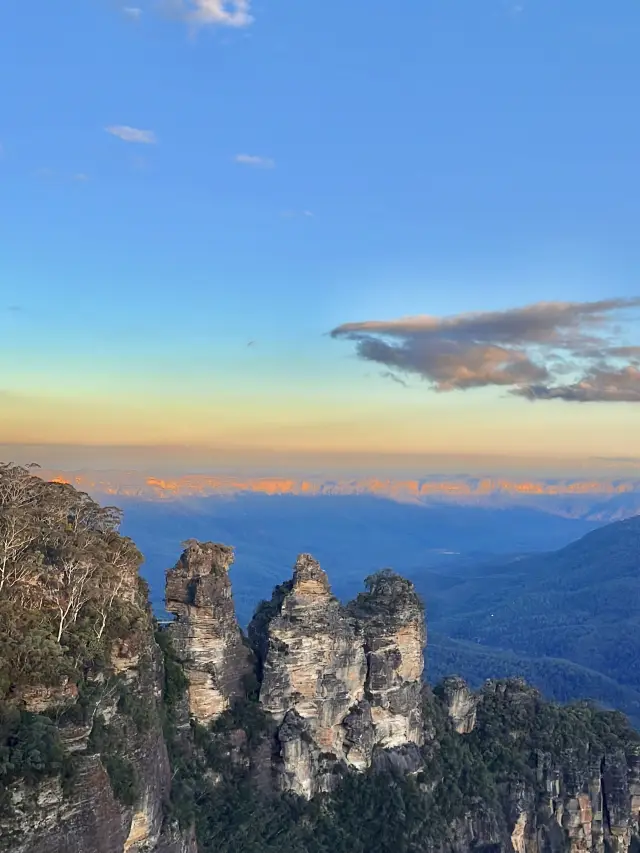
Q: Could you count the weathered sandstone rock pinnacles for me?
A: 3